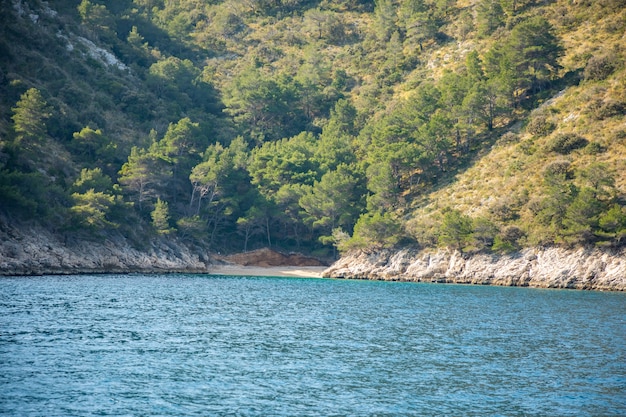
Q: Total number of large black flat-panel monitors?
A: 0